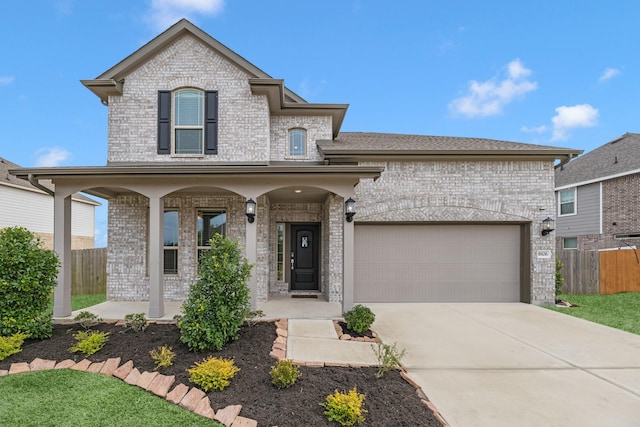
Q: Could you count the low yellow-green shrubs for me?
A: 6